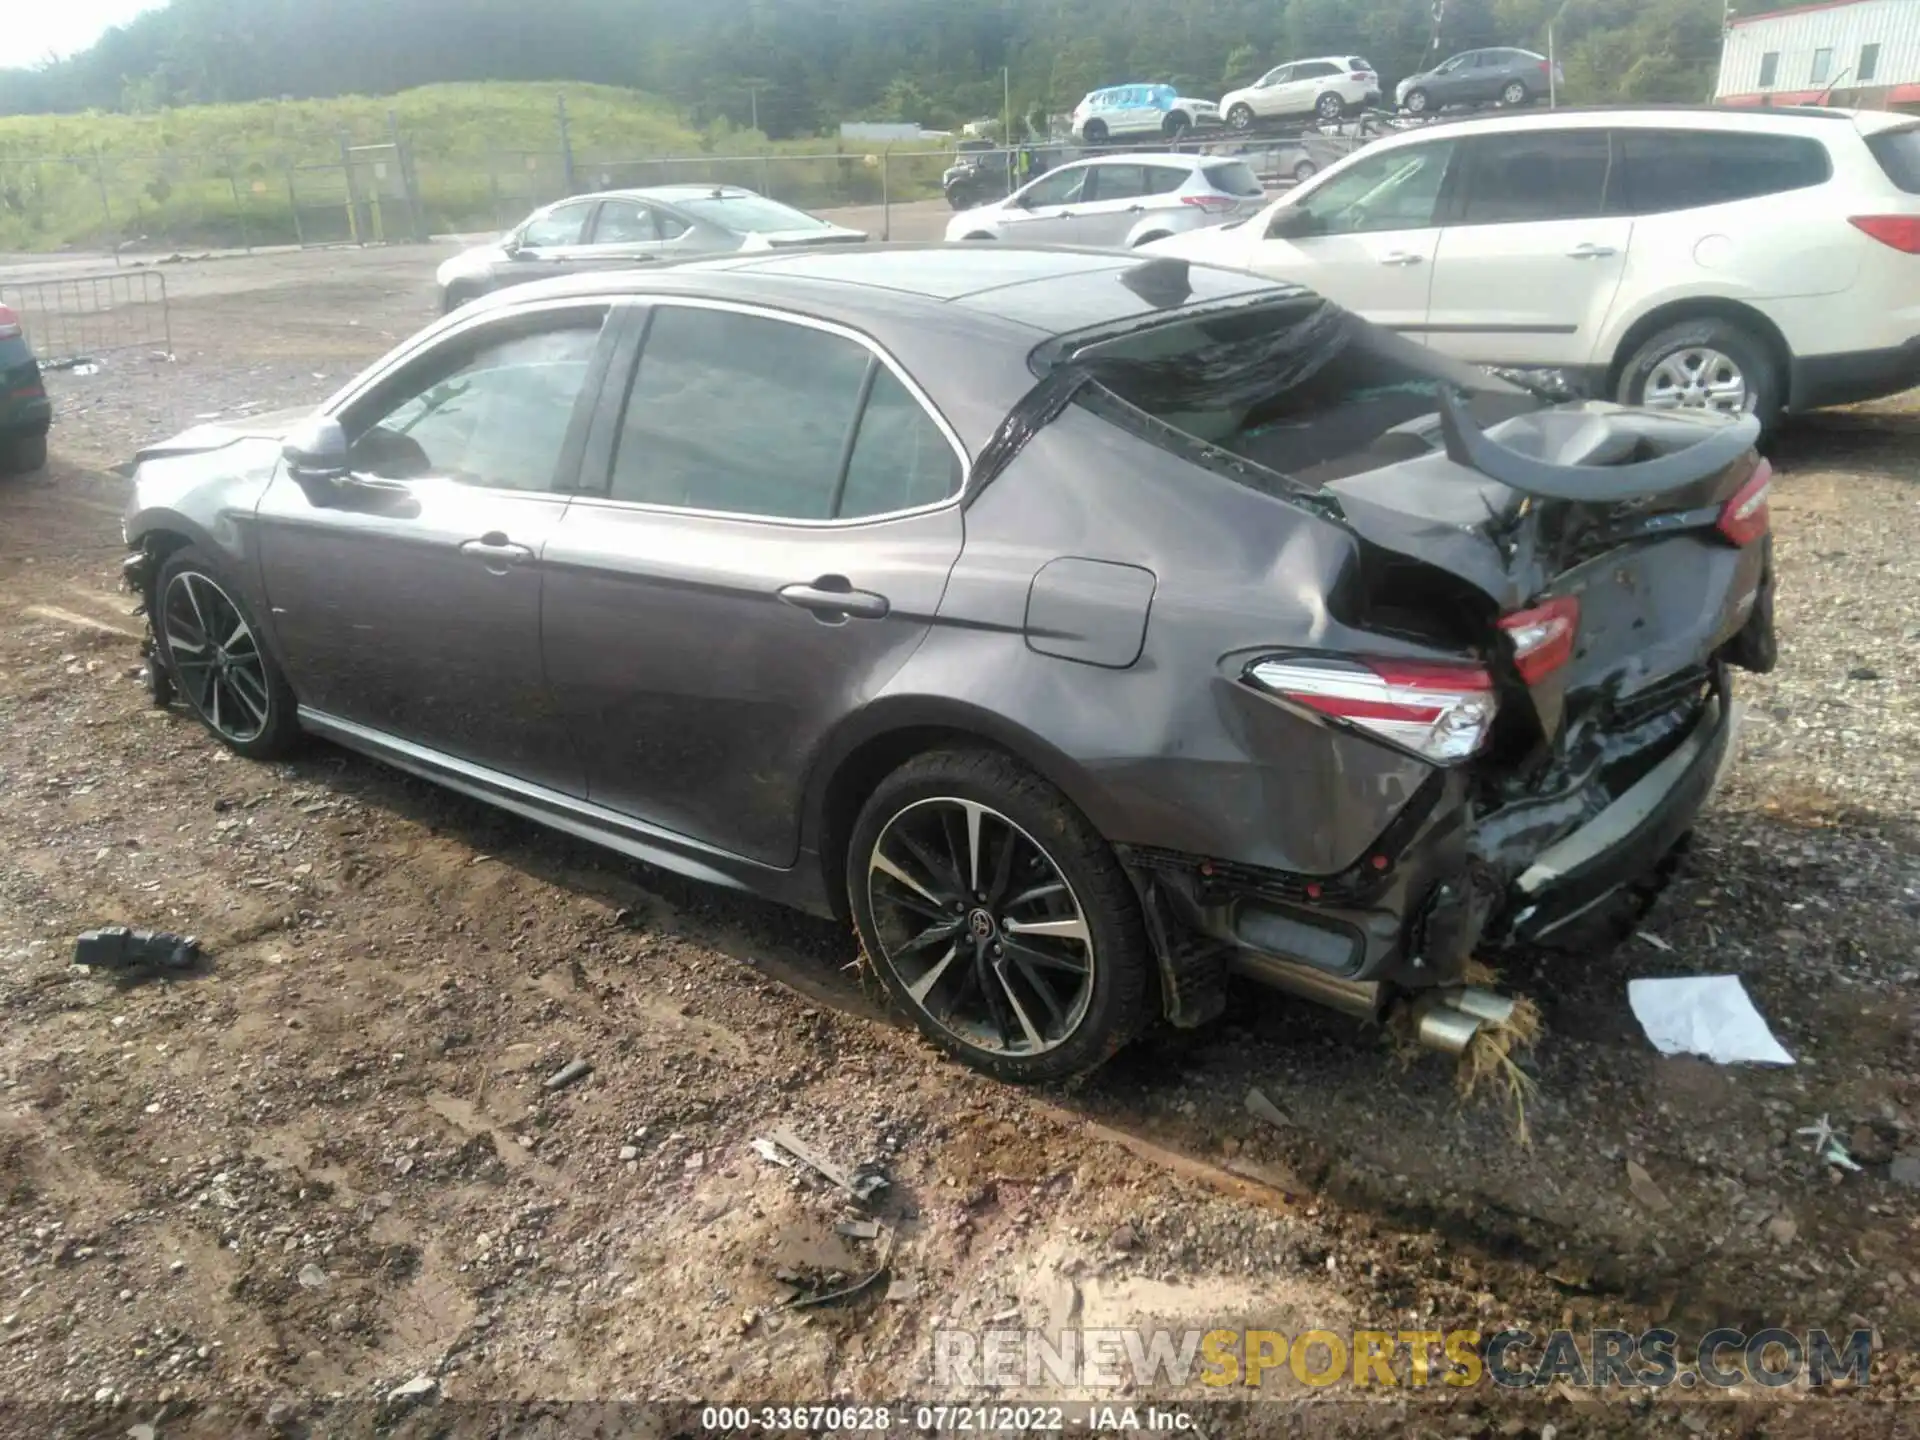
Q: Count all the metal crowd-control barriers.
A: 1